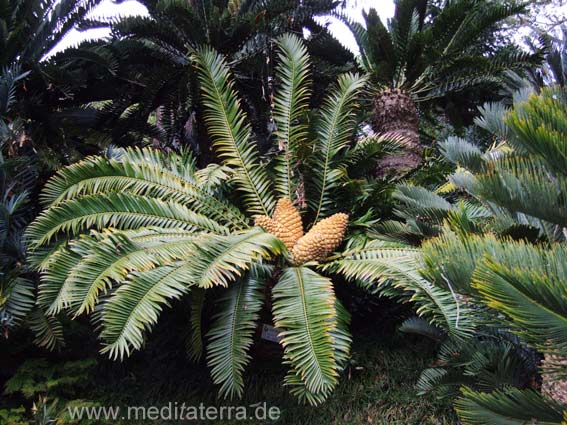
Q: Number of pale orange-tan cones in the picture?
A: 3